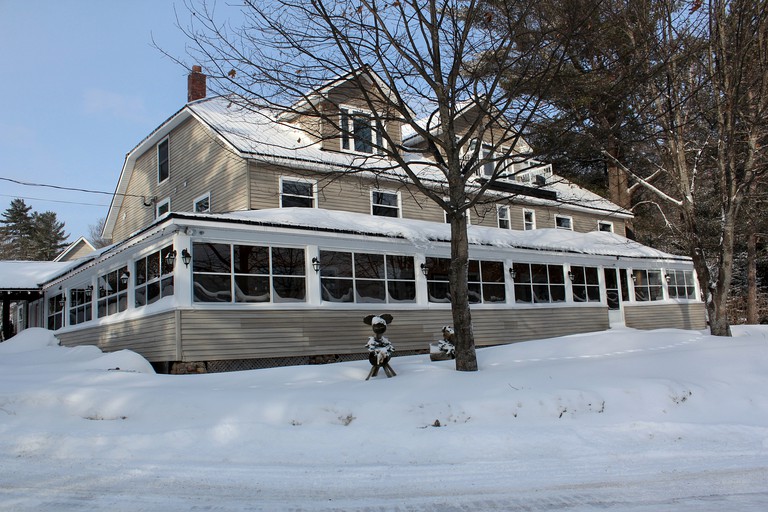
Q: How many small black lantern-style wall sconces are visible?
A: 11